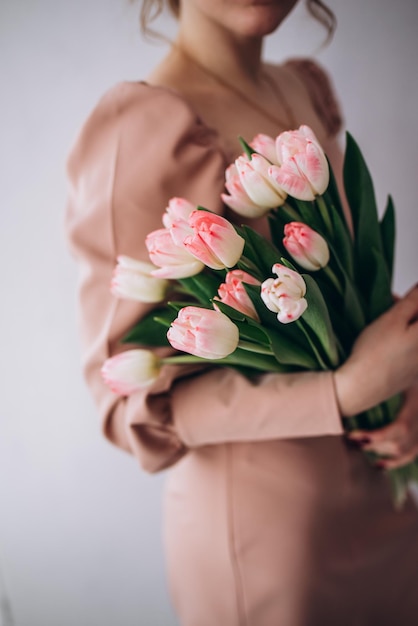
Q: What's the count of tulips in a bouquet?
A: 13